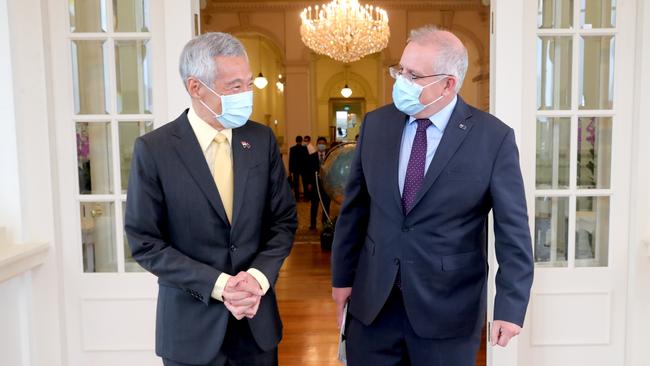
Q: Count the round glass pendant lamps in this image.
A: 2